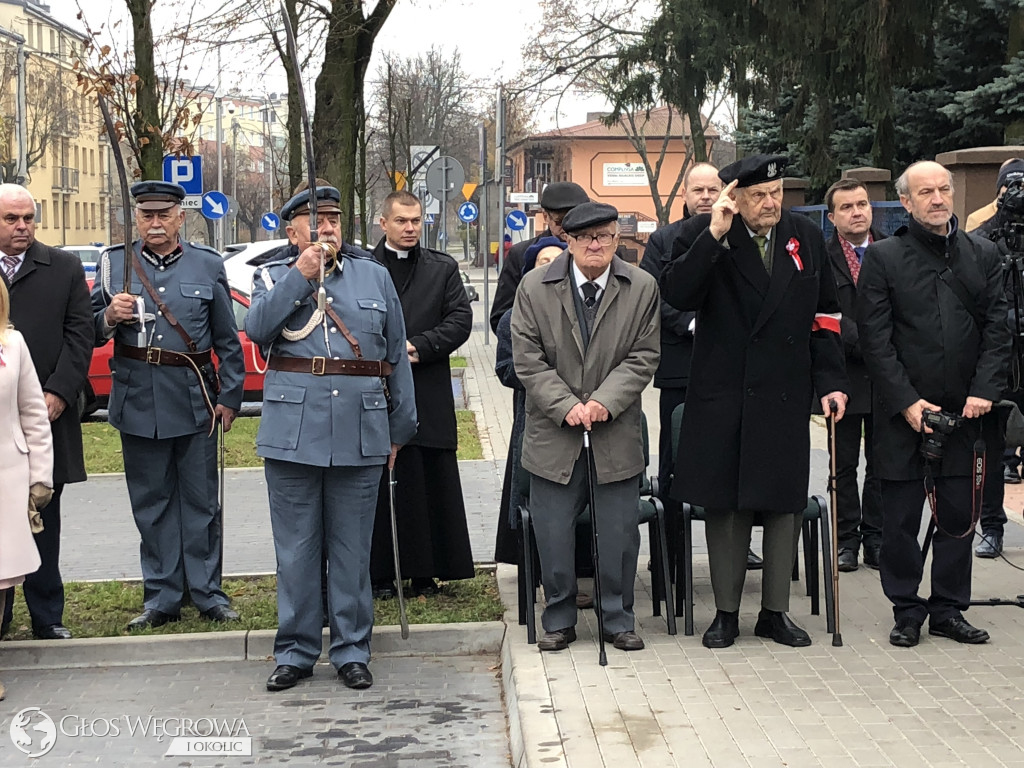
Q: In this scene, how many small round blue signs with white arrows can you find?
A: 4